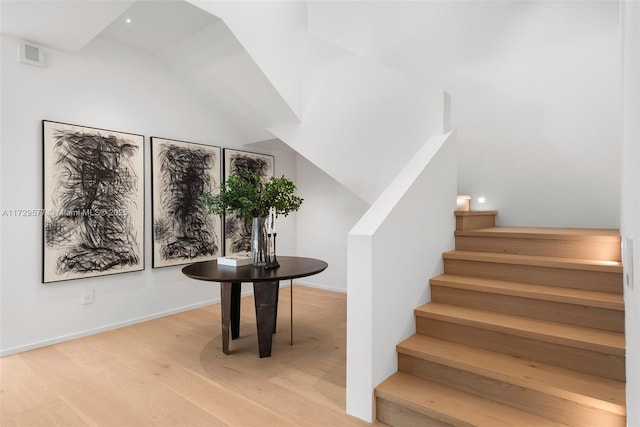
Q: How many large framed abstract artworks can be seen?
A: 3